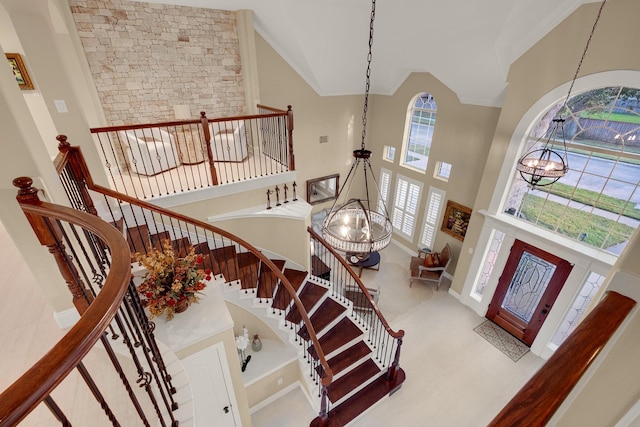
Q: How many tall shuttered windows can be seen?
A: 3